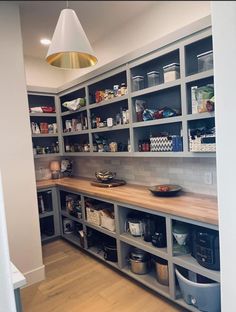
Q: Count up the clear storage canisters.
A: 4